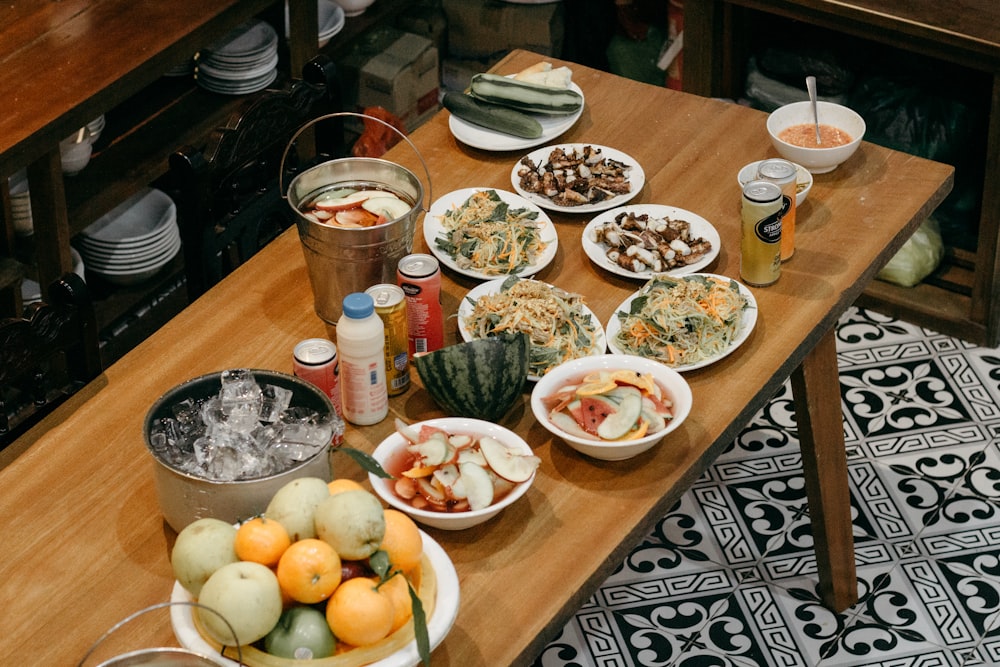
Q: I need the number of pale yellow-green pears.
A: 4